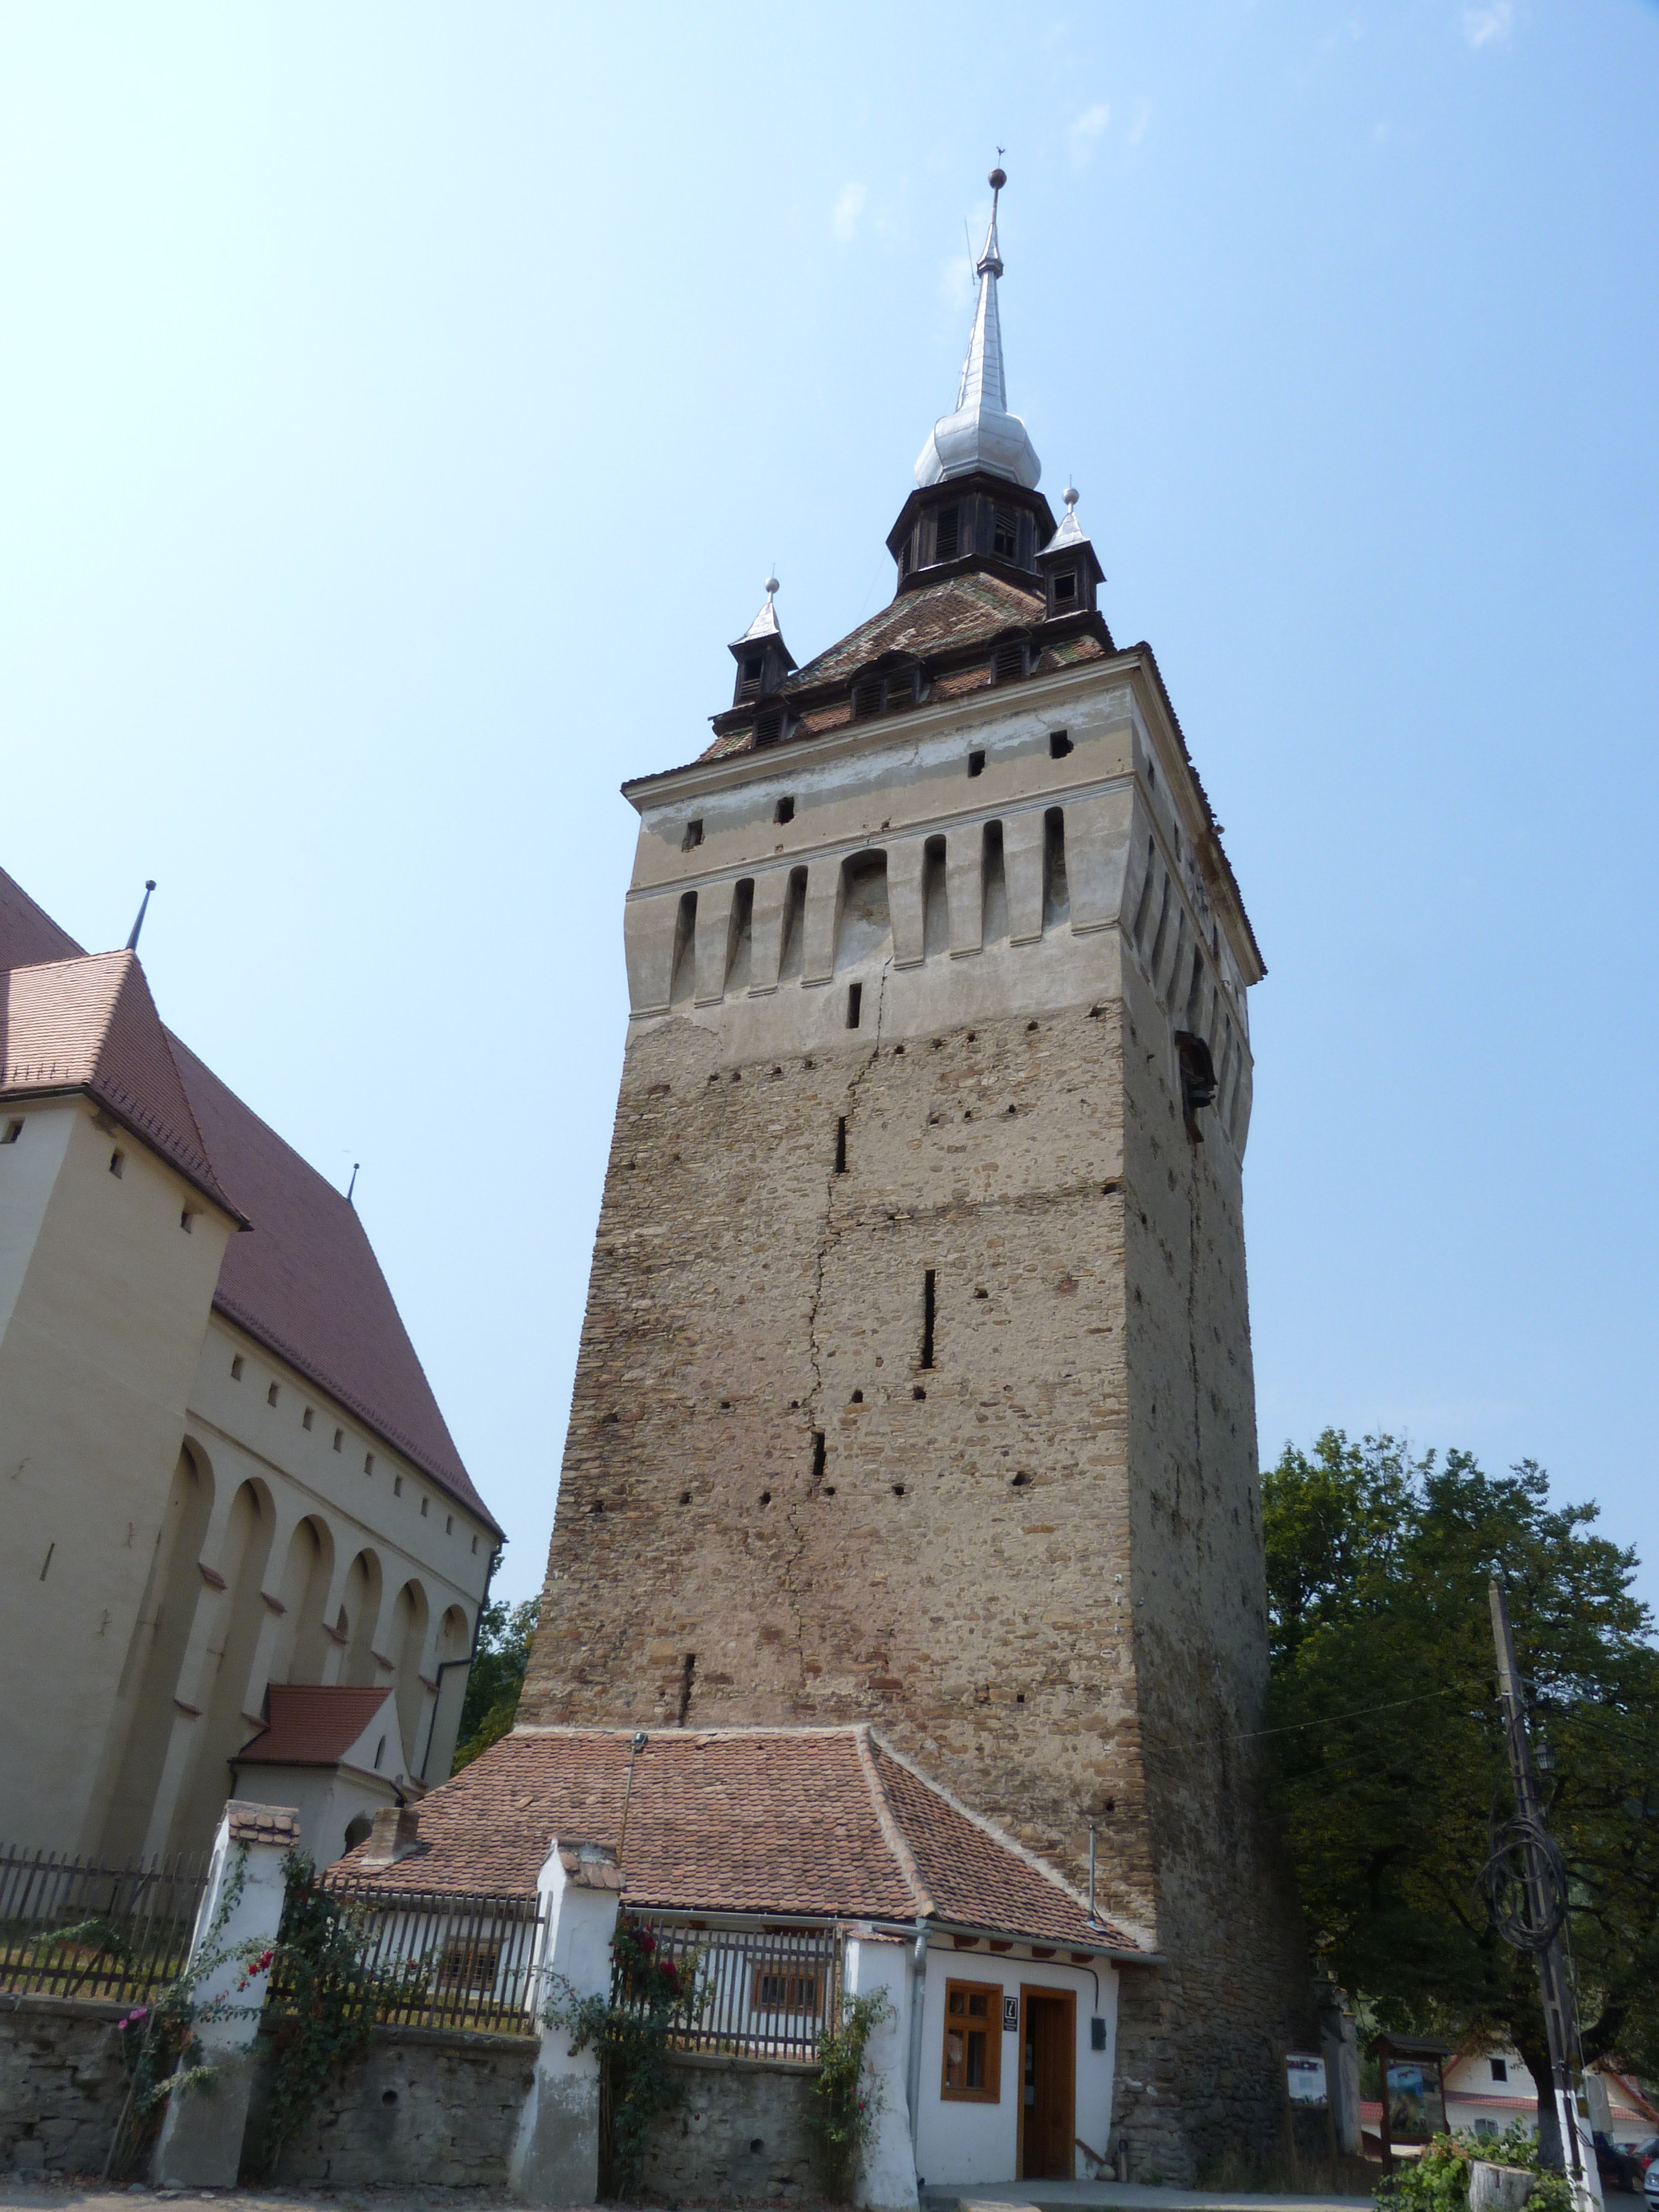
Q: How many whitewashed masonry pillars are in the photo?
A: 3